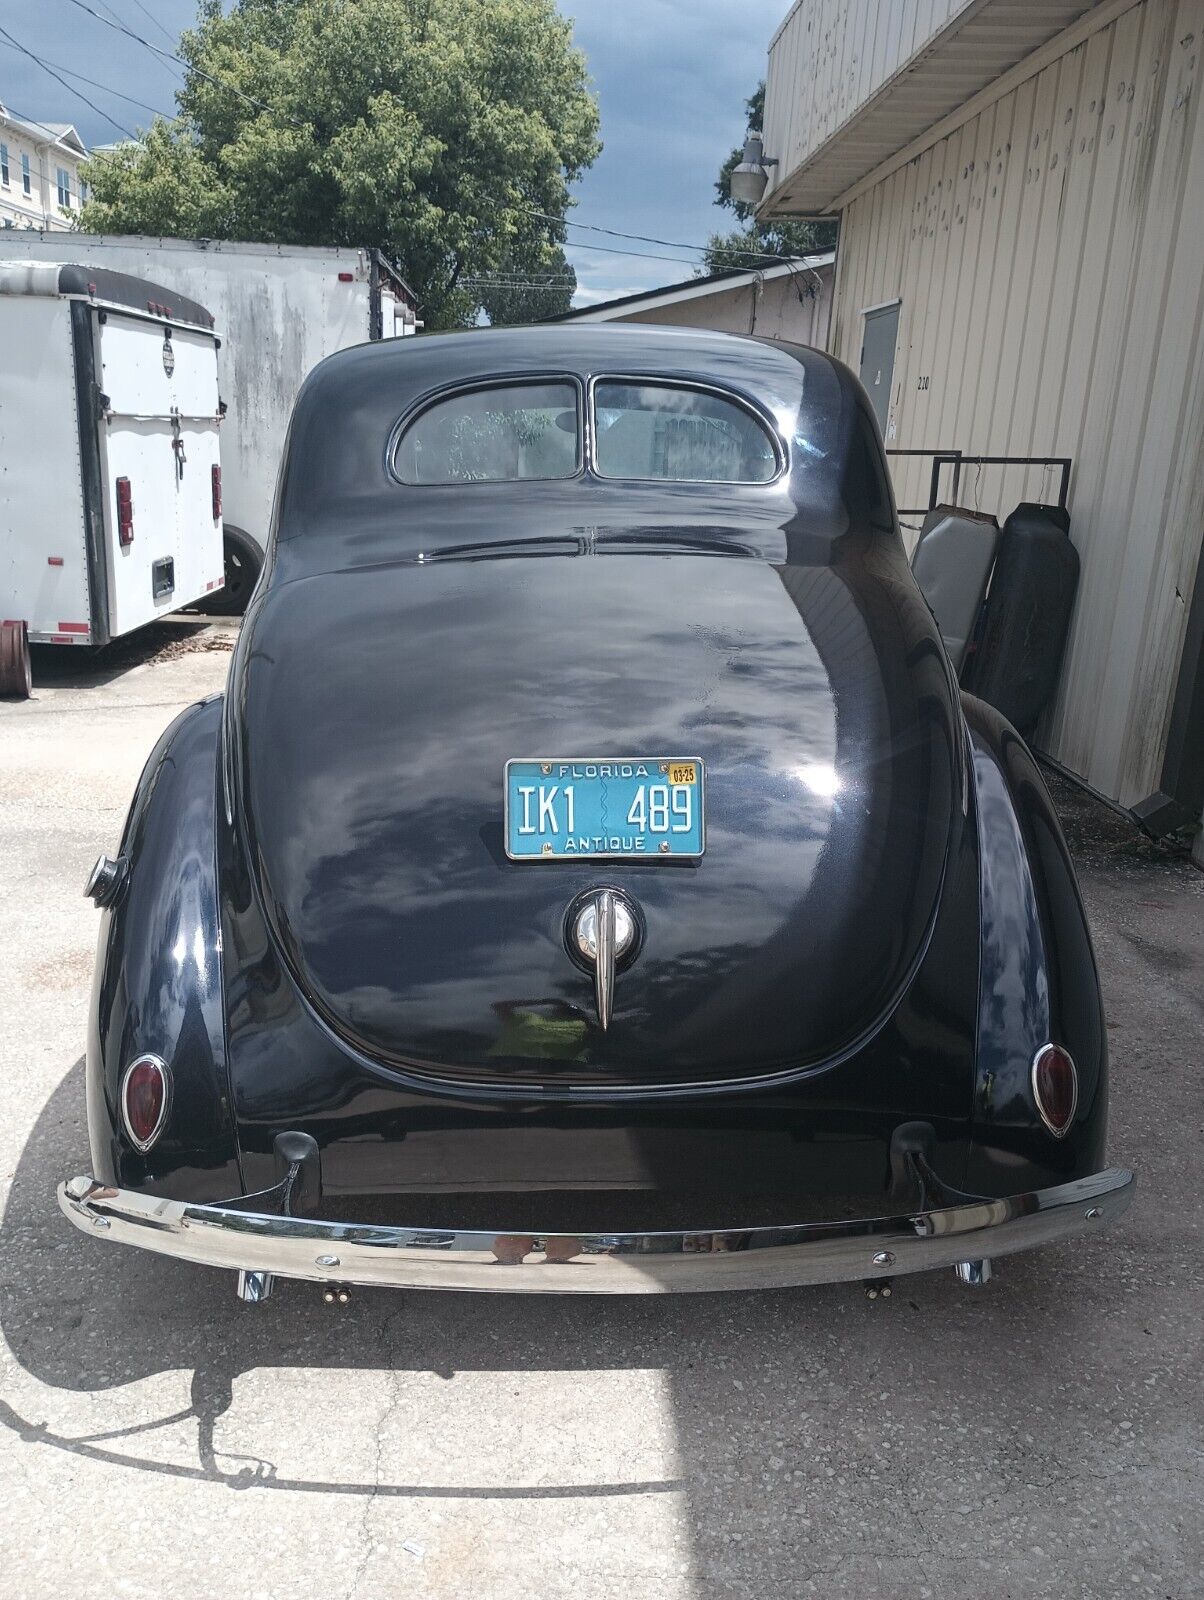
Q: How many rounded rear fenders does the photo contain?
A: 2